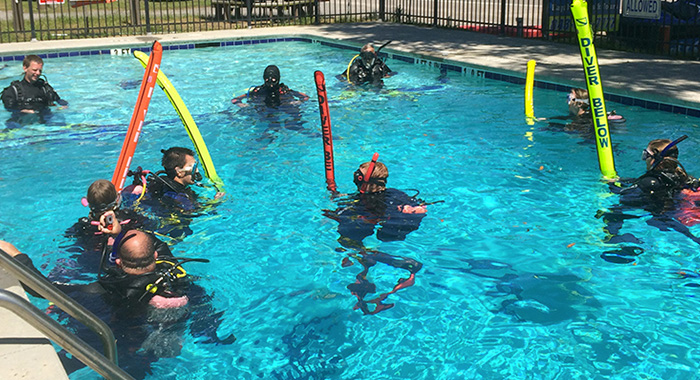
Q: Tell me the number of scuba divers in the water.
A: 9